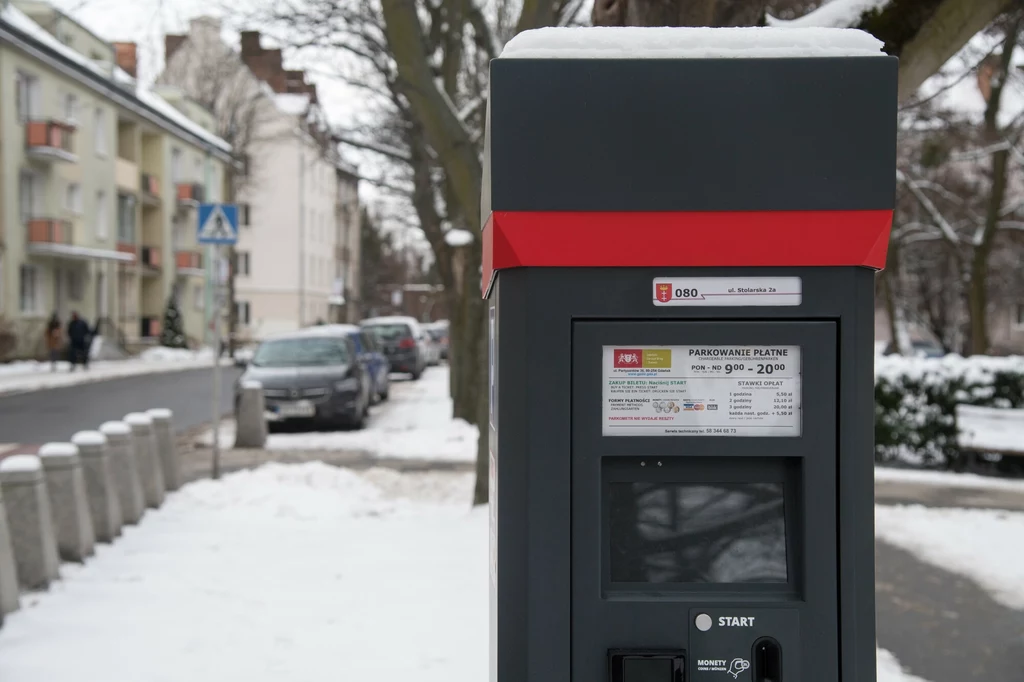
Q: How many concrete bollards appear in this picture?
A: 8